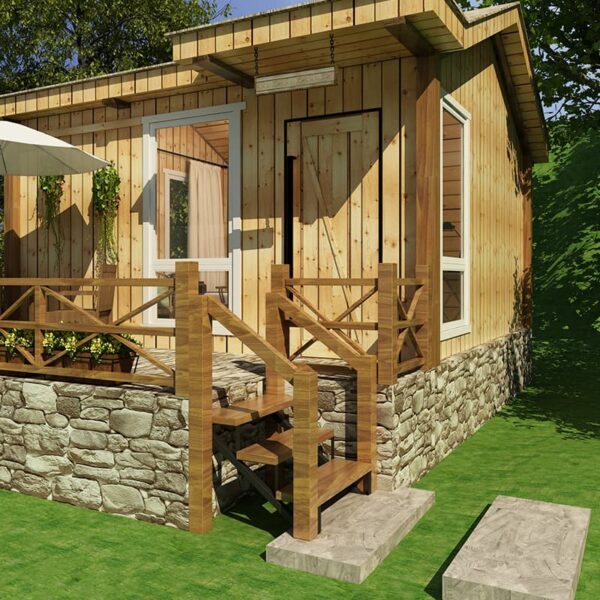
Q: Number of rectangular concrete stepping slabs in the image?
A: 2